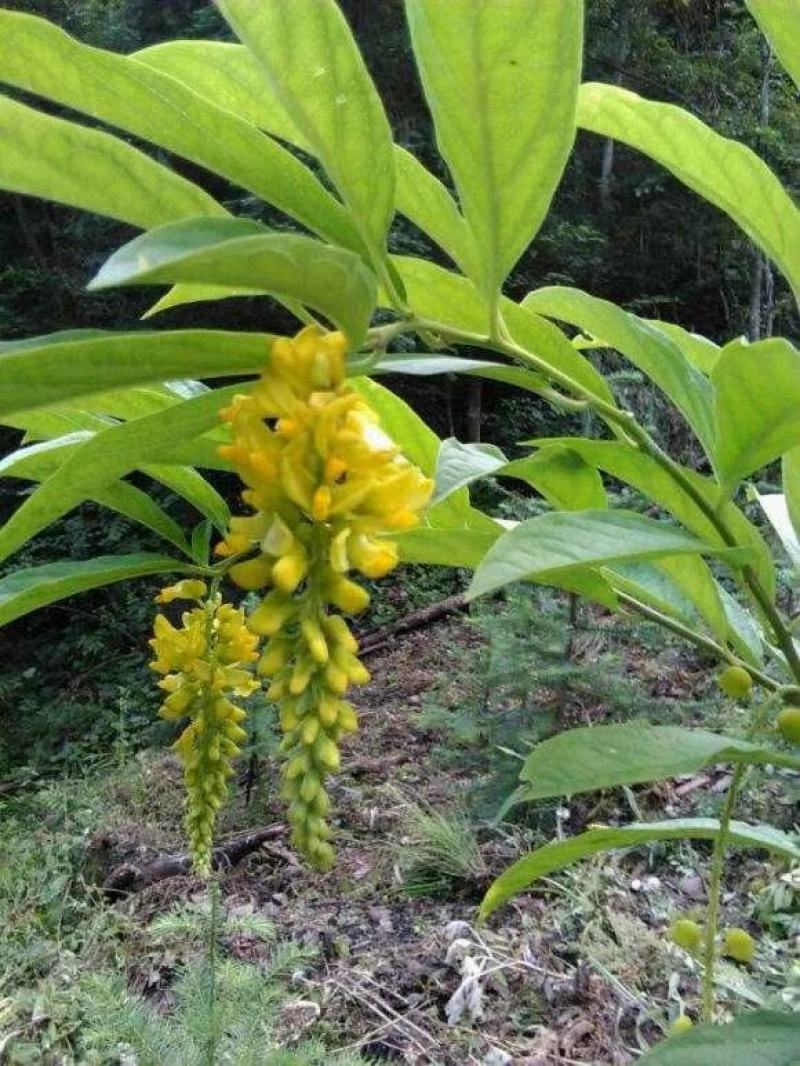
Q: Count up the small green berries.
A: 5